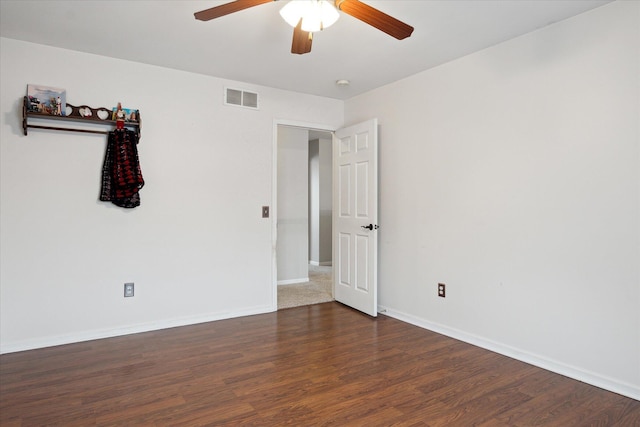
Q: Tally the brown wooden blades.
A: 3